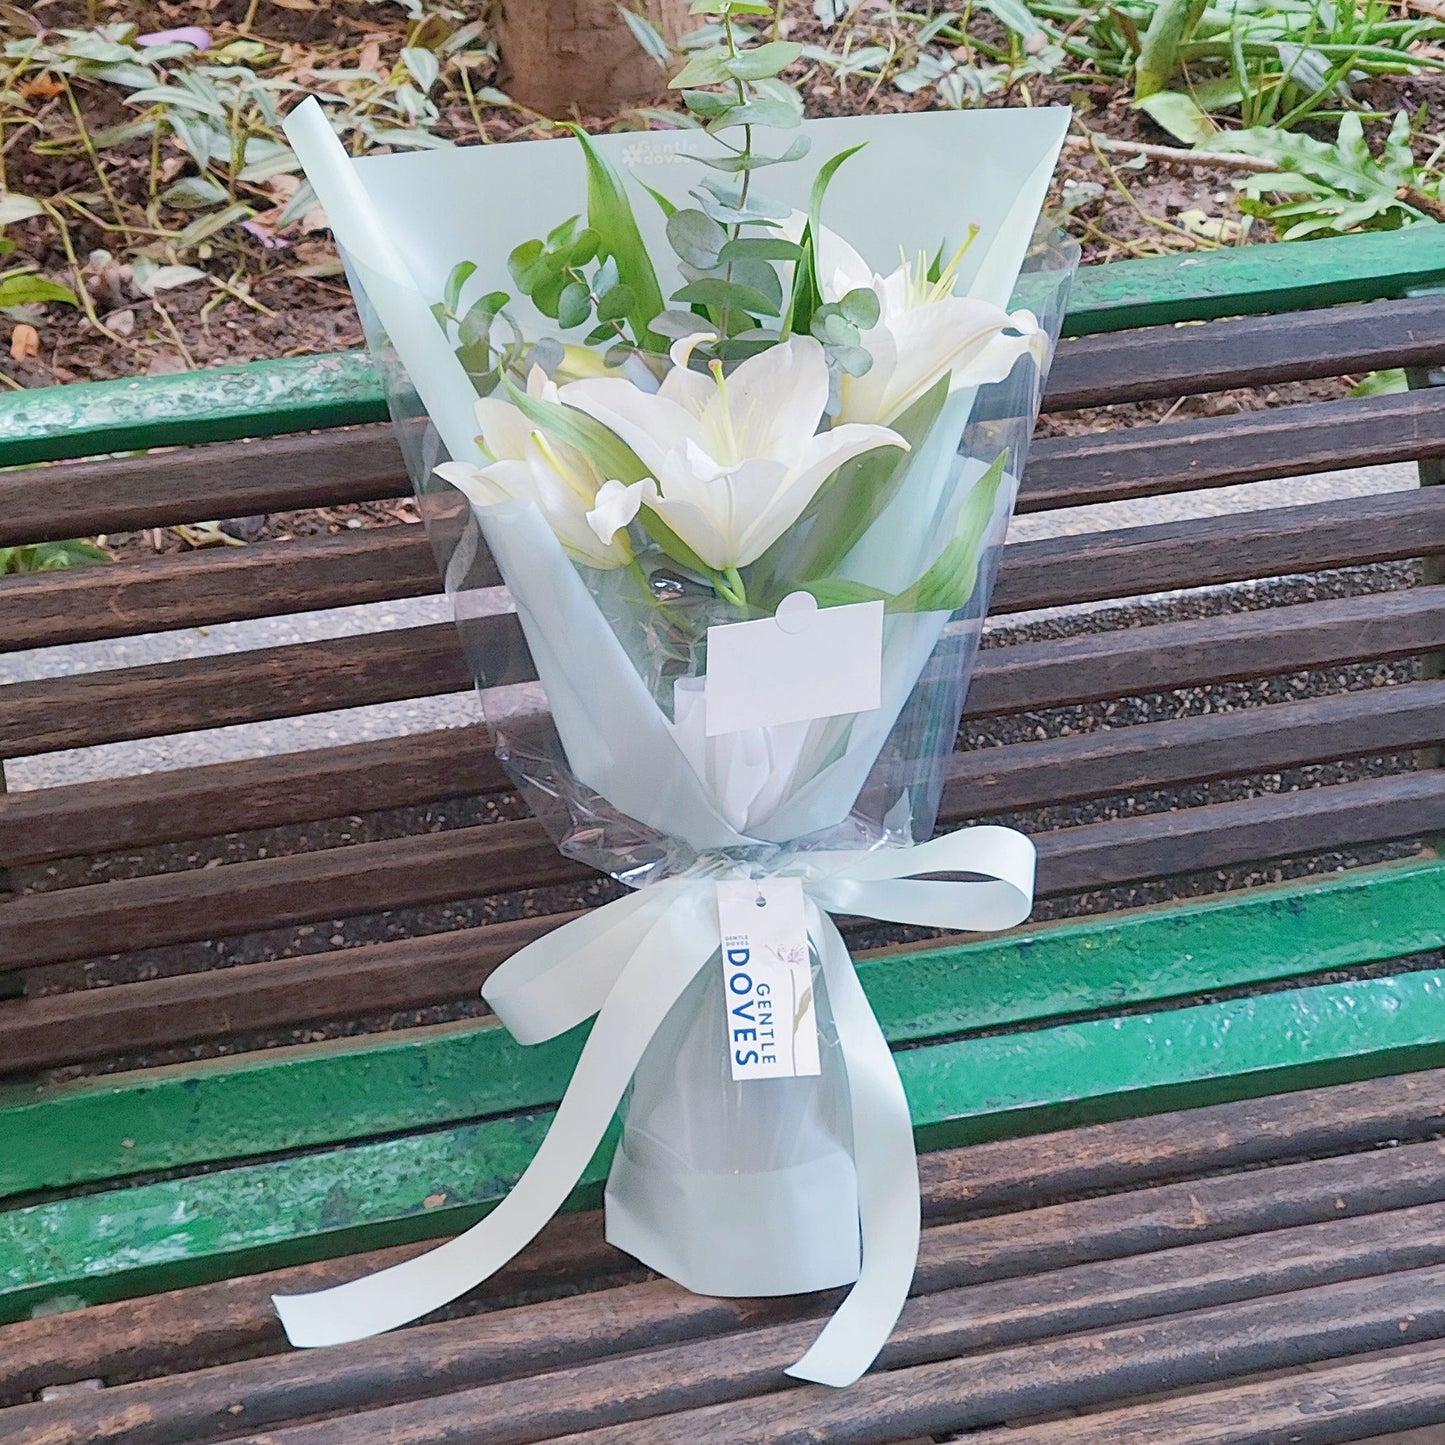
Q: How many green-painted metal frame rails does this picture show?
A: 3